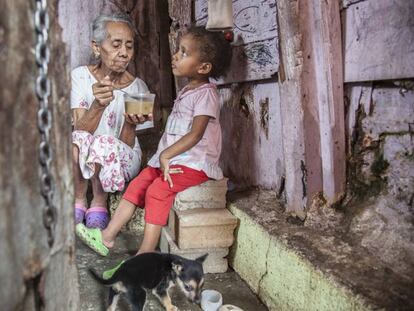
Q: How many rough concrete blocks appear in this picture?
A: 3